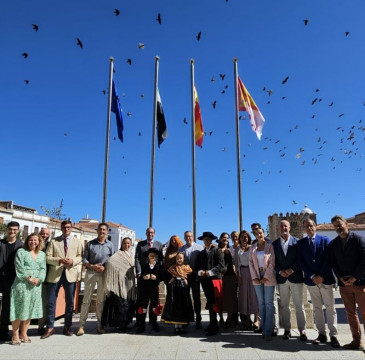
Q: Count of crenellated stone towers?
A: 1